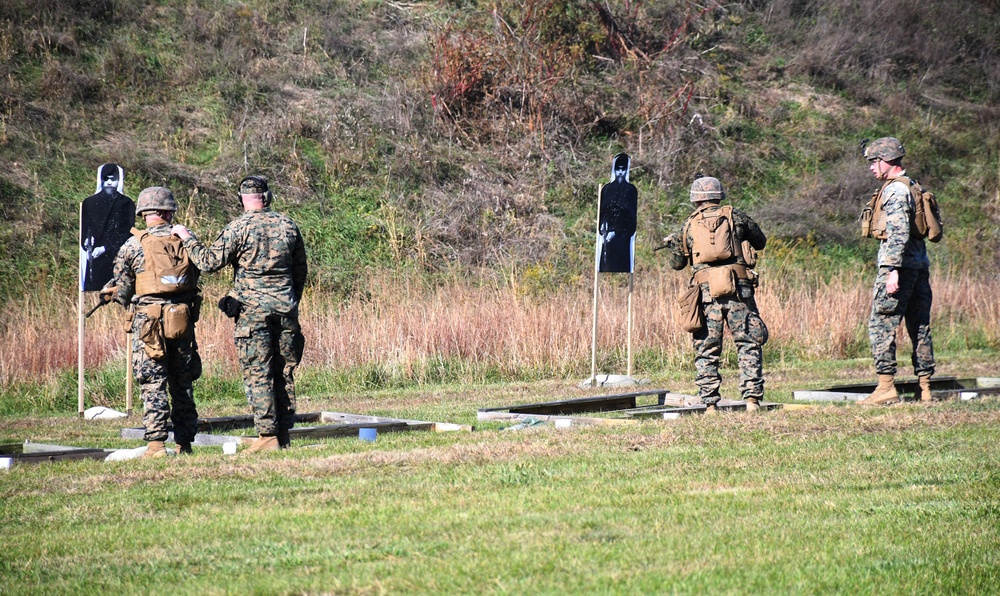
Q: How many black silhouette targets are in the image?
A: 2